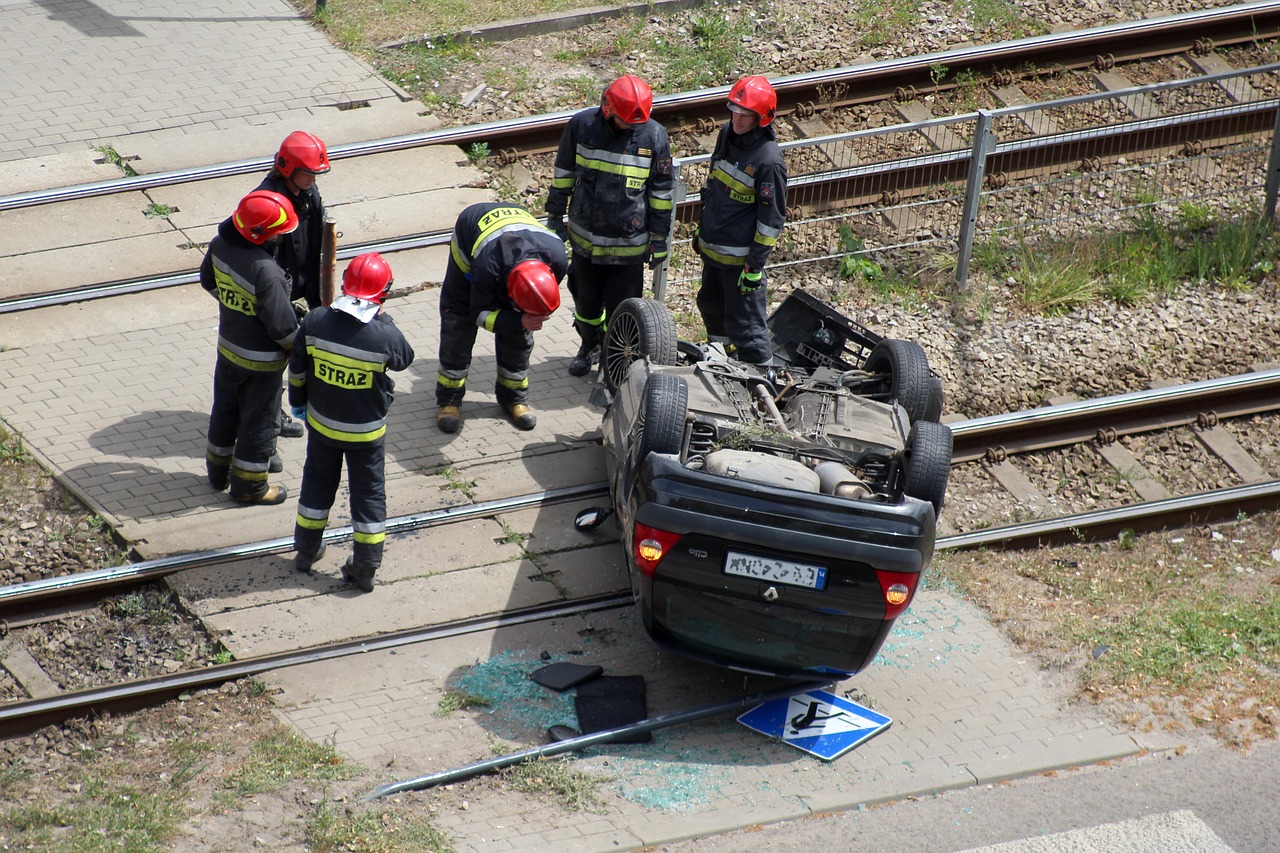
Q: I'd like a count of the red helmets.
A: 6